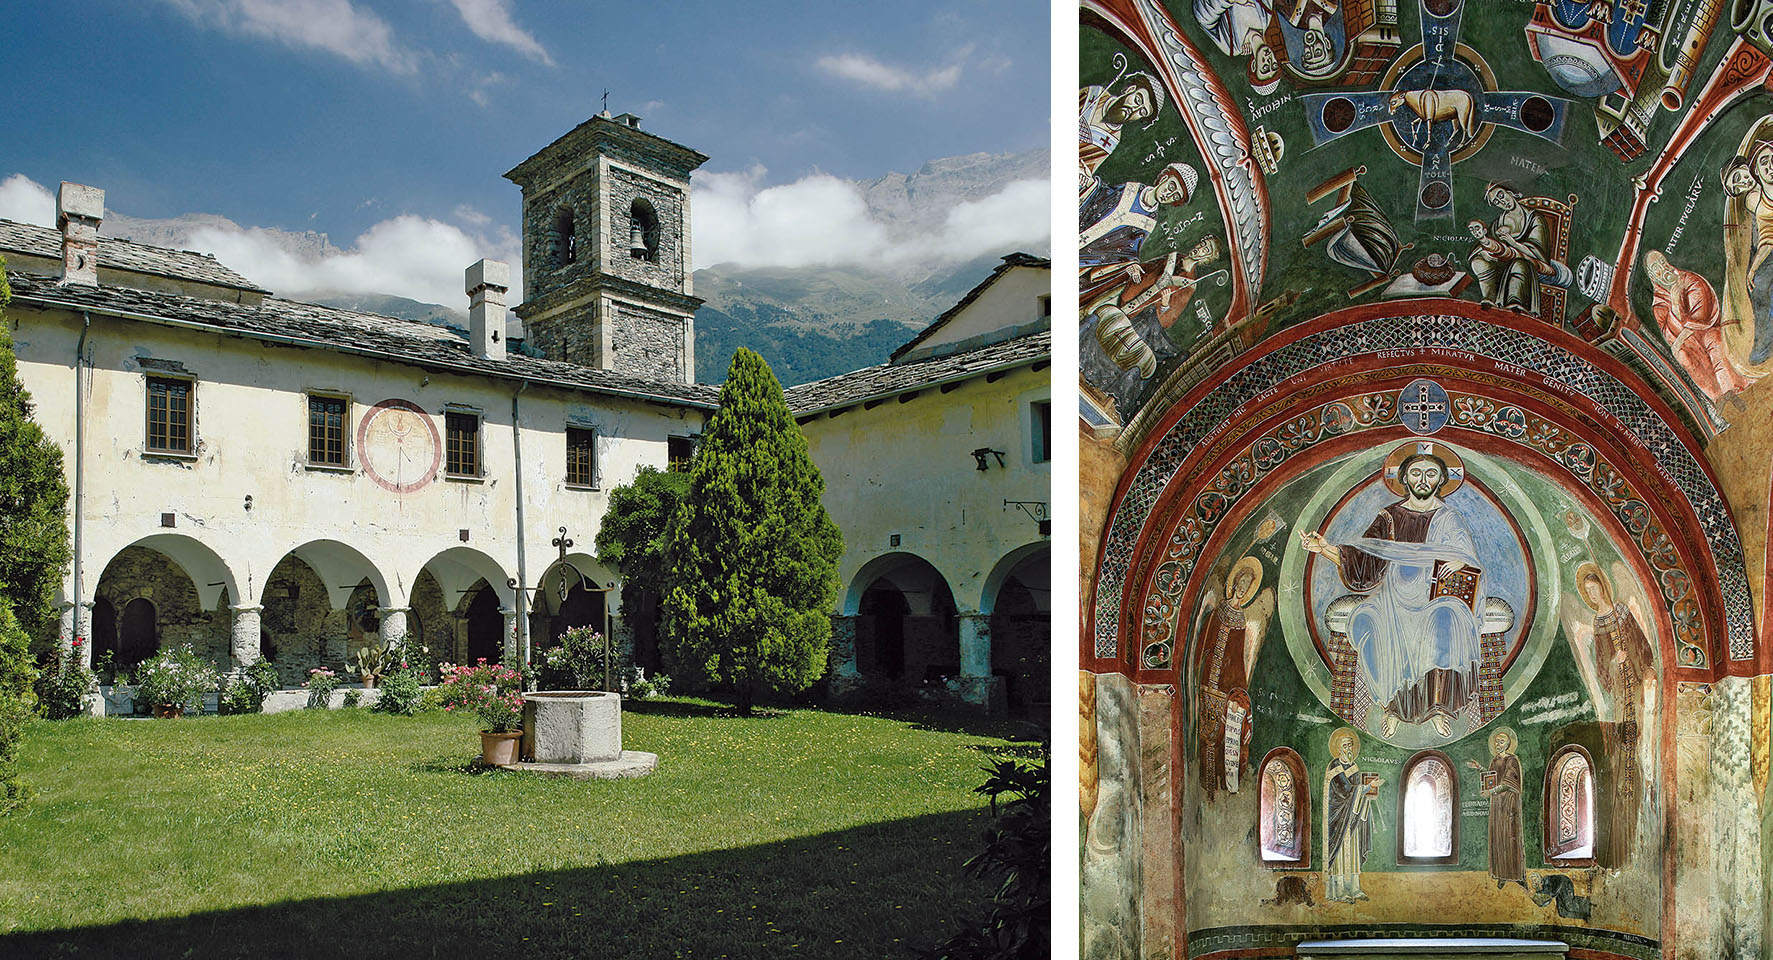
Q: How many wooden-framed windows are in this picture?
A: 5